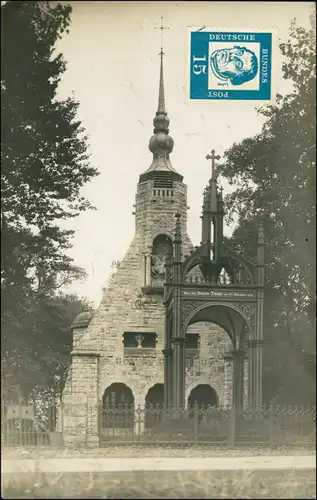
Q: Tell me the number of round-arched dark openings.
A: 3